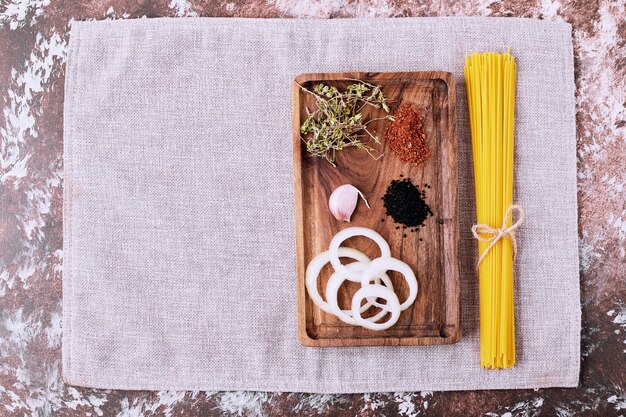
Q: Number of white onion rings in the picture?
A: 5